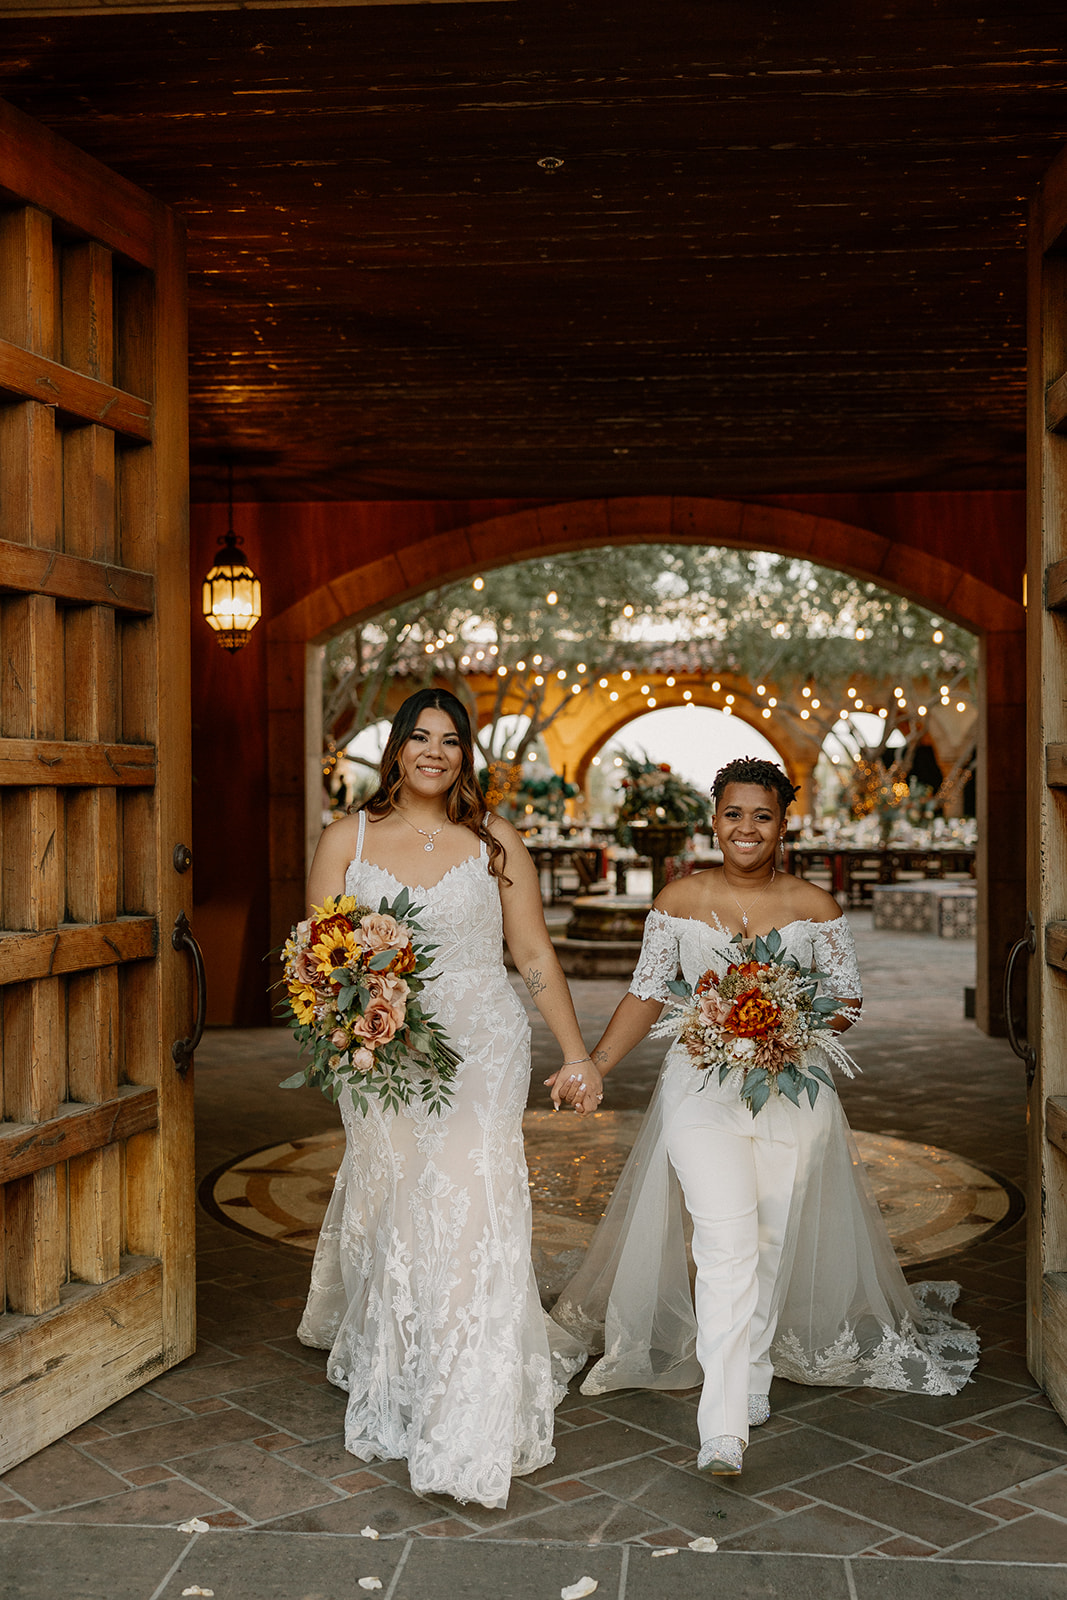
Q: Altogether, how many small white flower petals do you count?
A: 7